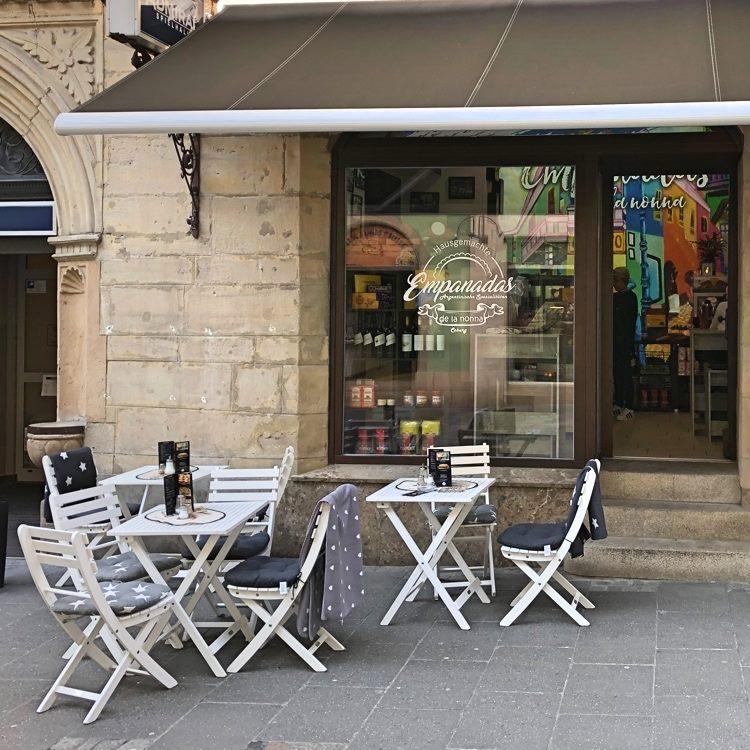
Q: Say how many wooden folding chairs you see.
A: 8